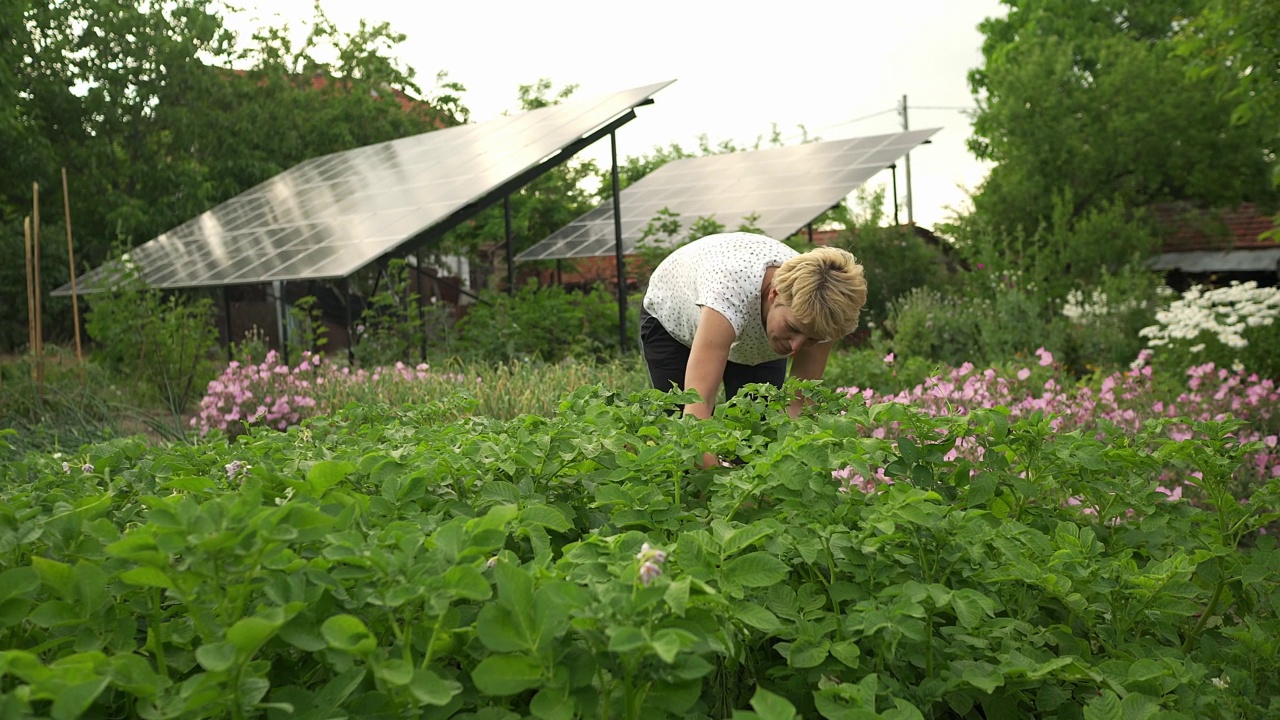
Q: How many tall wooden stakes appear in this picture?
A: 3